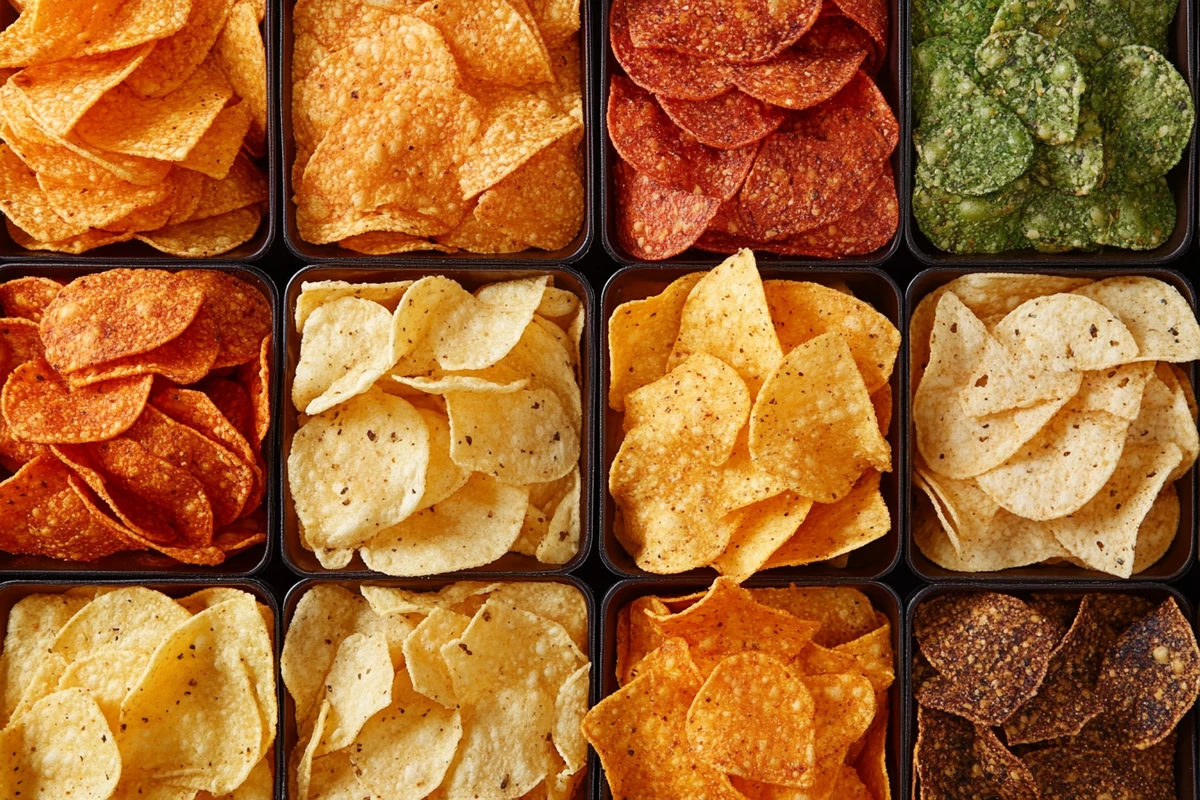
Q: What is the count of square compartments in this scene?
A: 12